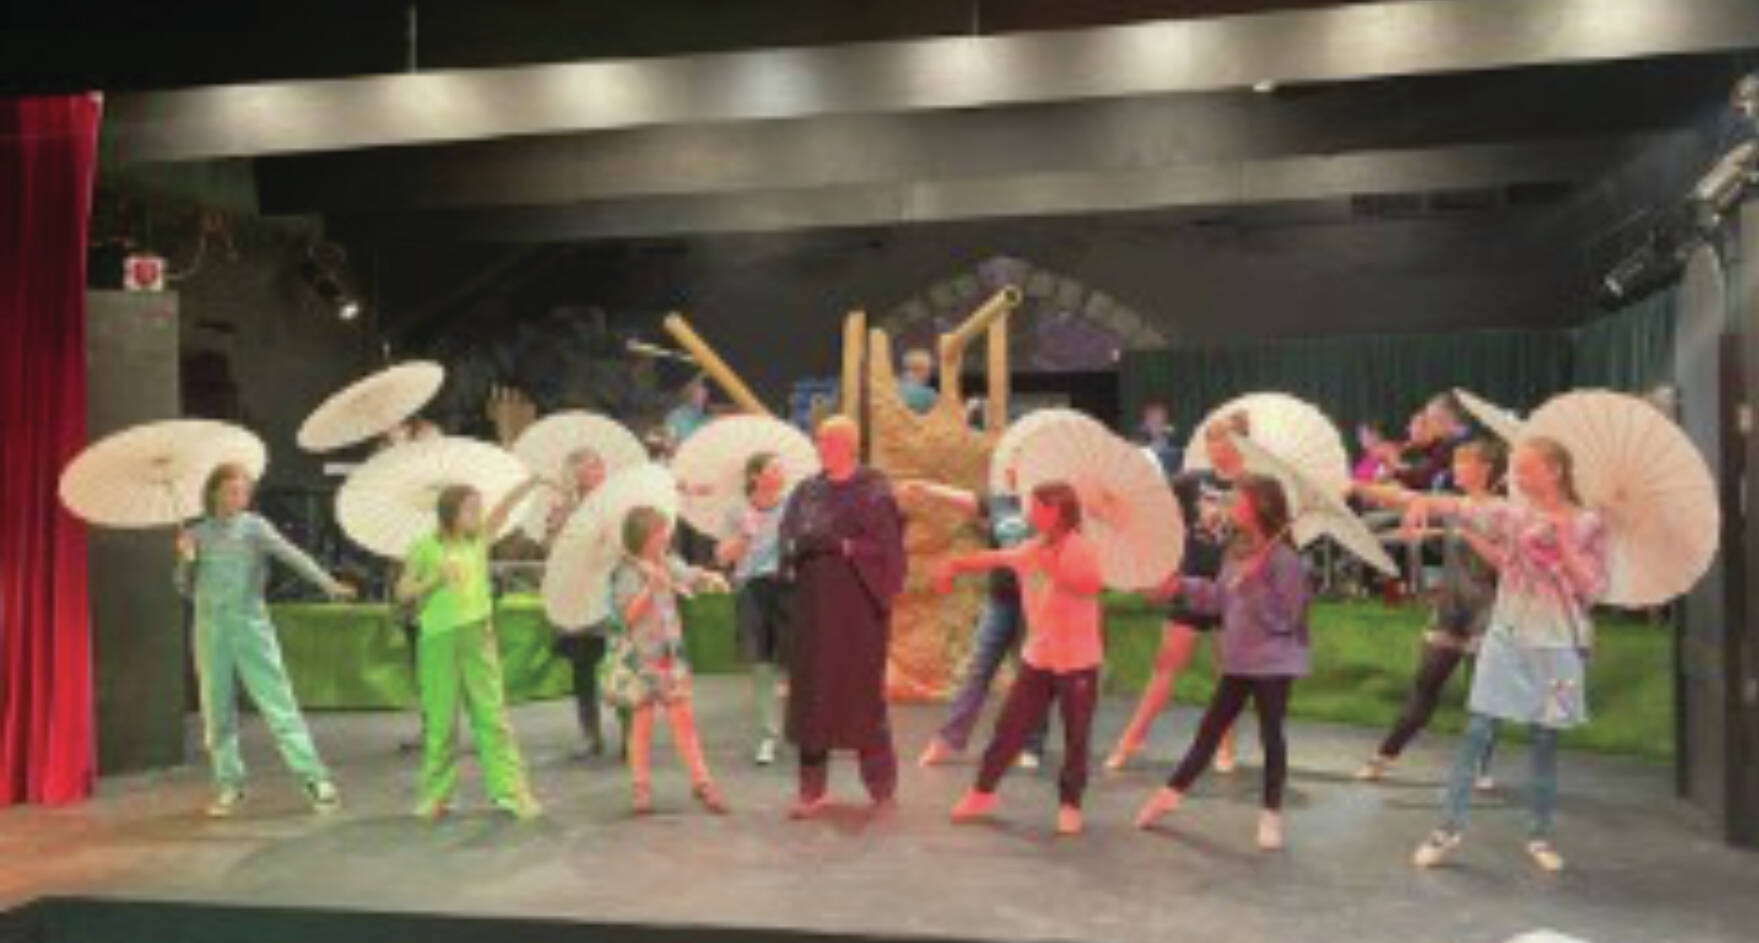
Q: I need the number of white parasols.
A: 12